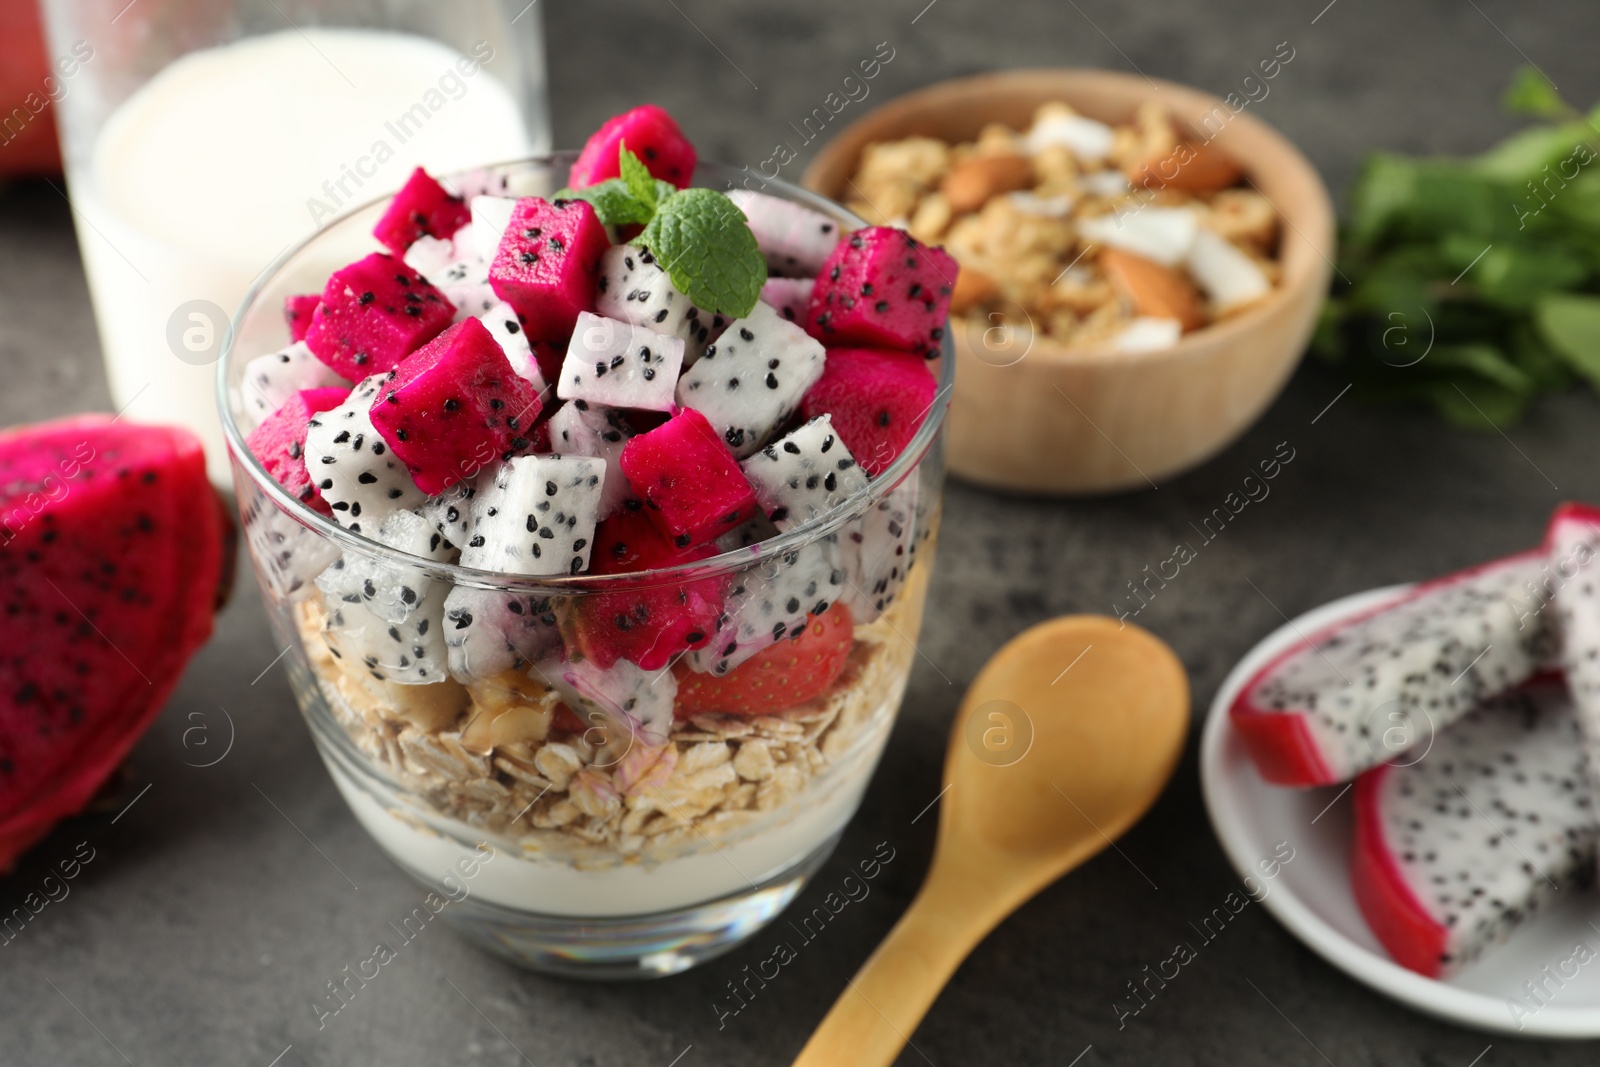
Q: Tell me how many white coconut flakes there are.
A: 6